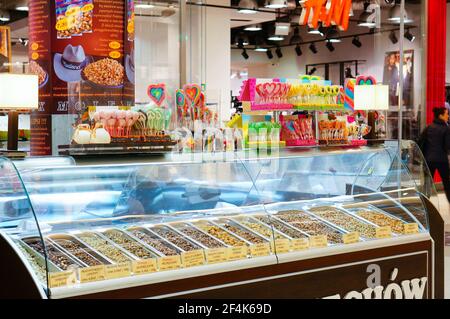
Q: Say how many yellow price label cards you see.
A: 15